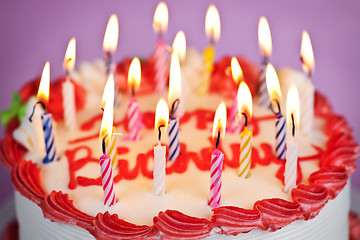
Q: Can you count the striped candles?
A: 13